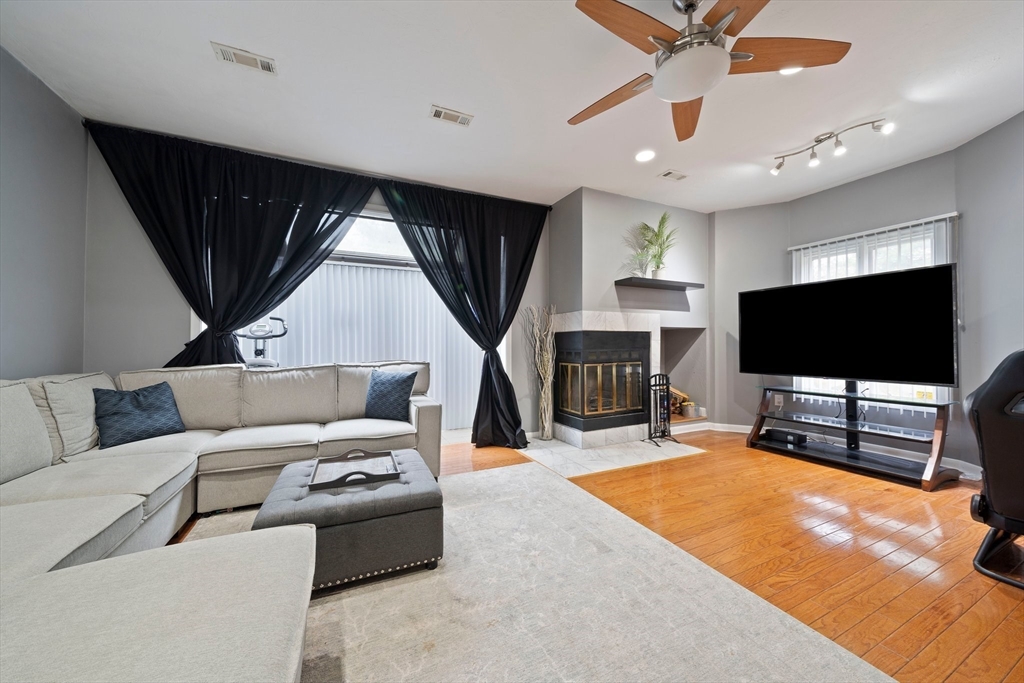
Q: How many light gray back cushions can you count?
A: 5